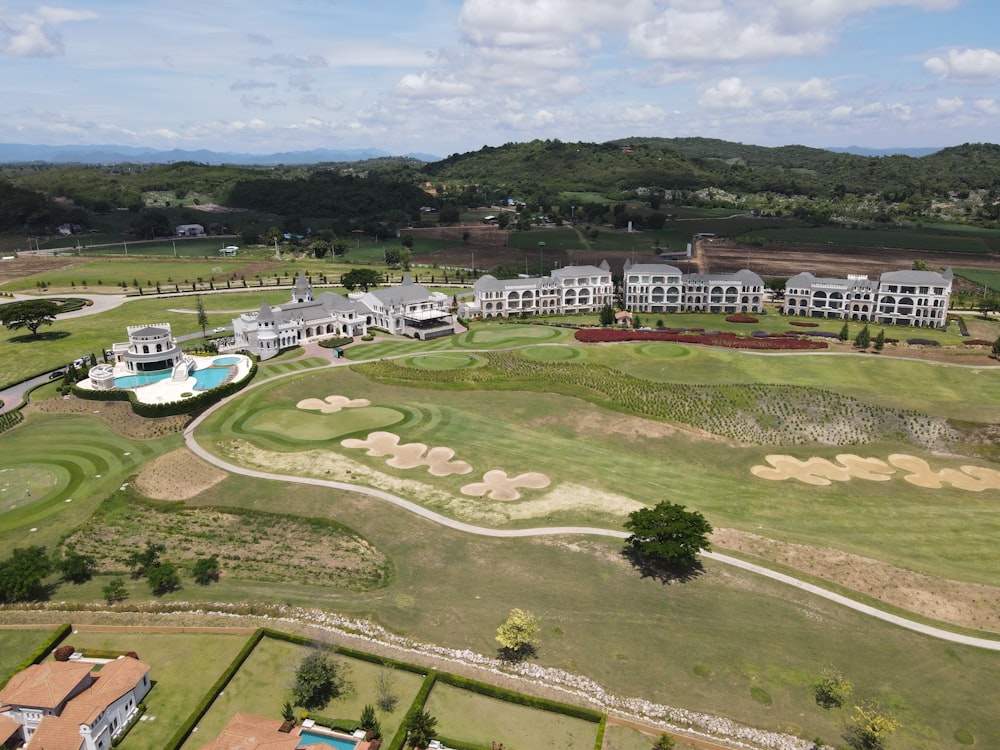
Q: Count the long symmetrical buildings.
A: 3